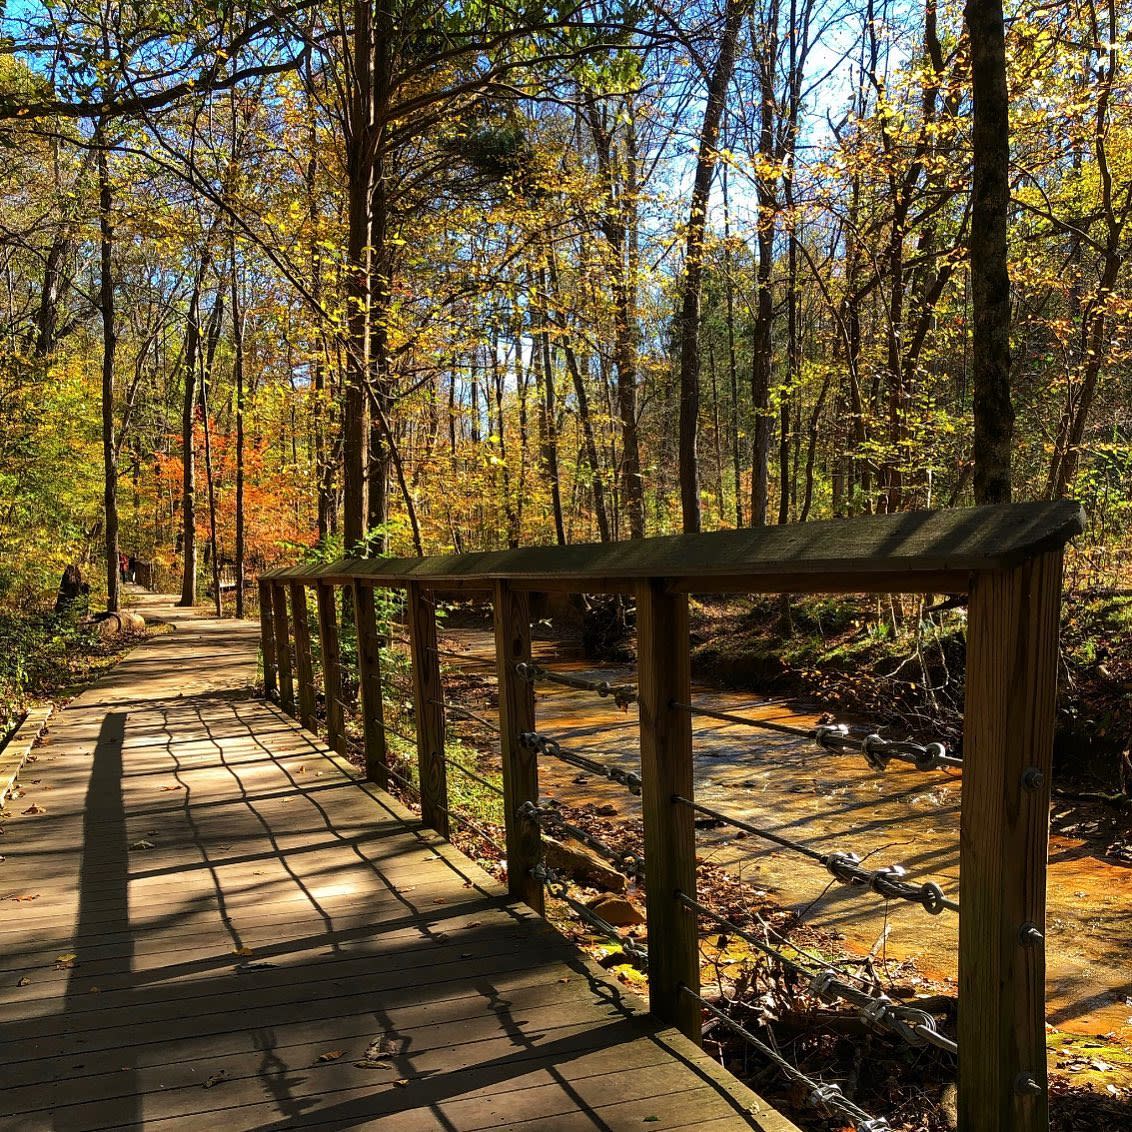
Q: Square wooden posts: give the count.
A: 9